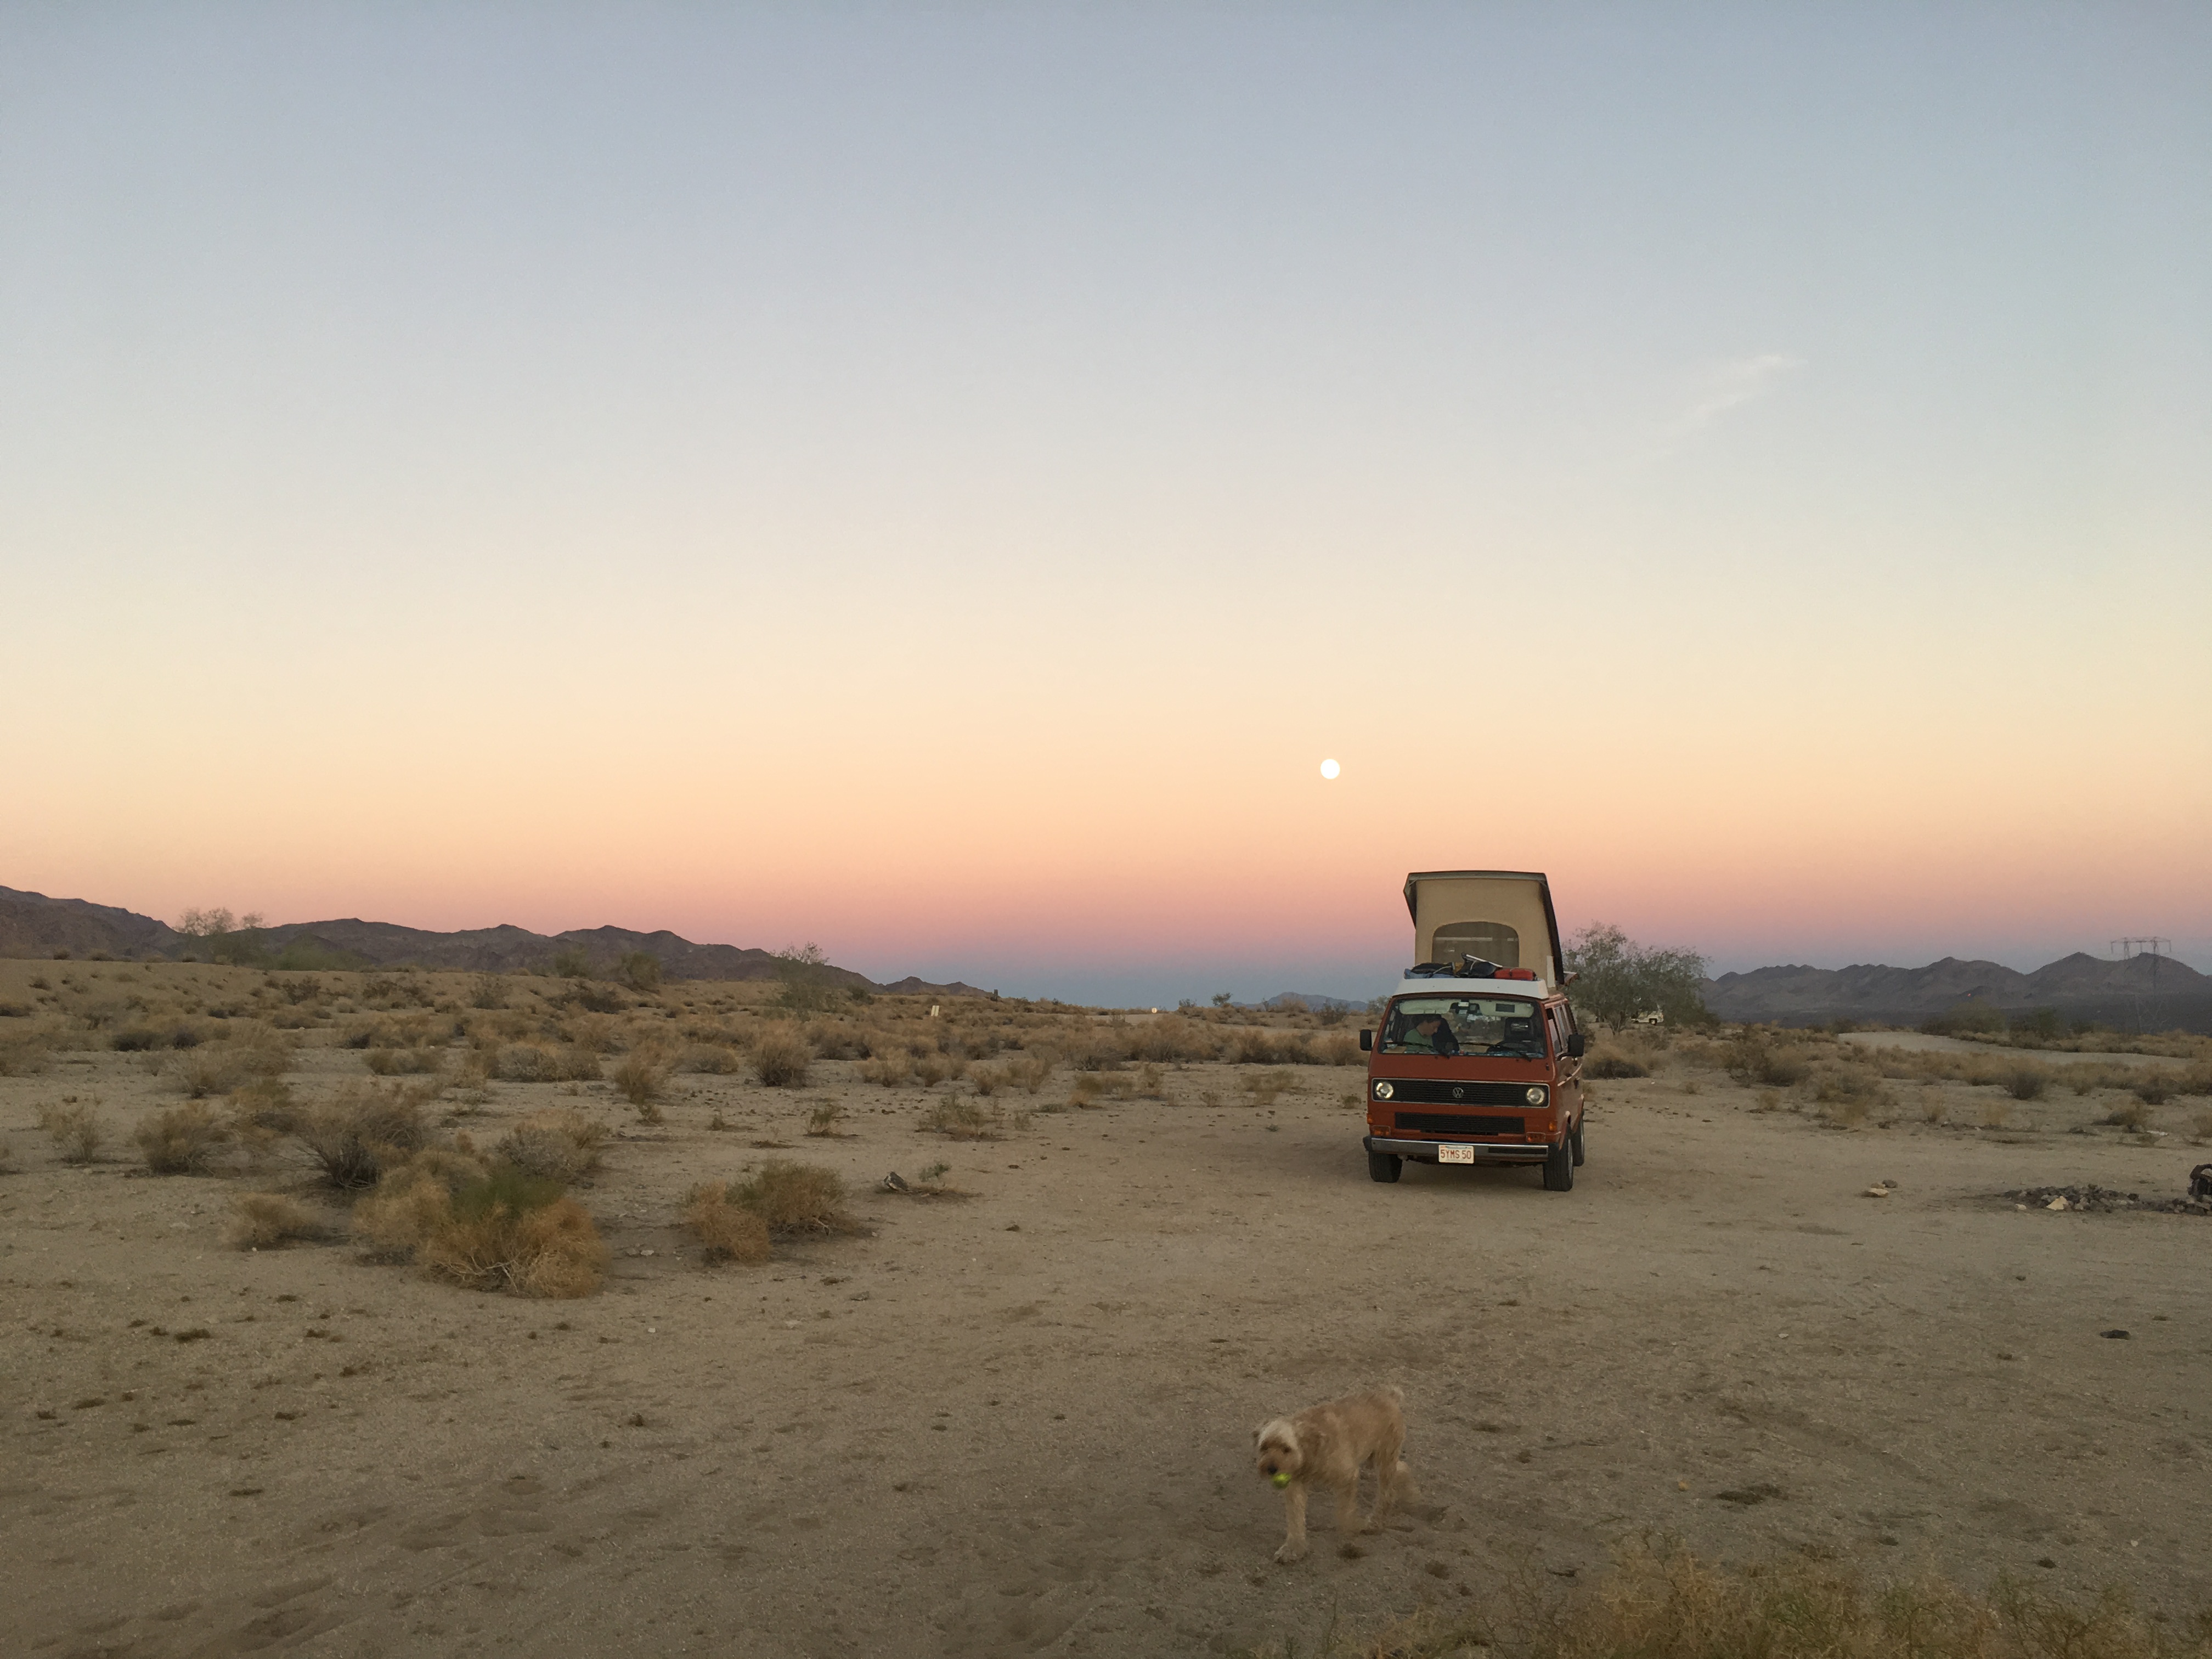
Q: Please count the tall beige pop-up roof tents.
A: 1